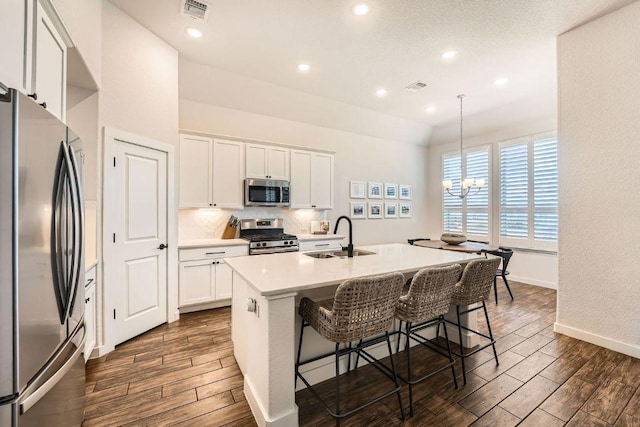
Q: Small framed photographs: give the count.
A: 8